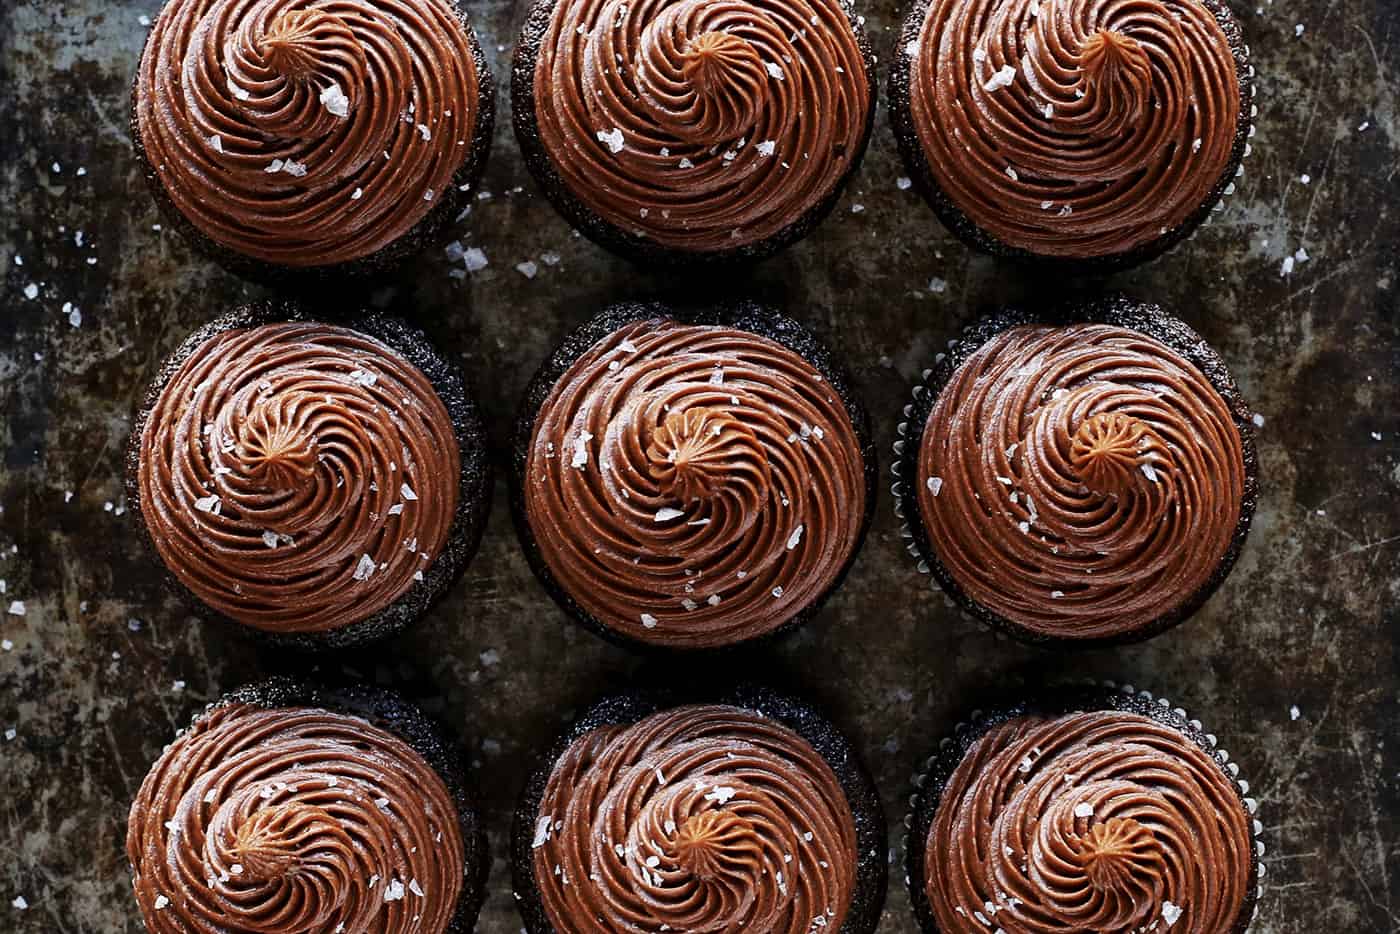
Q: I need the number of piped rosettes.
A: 9